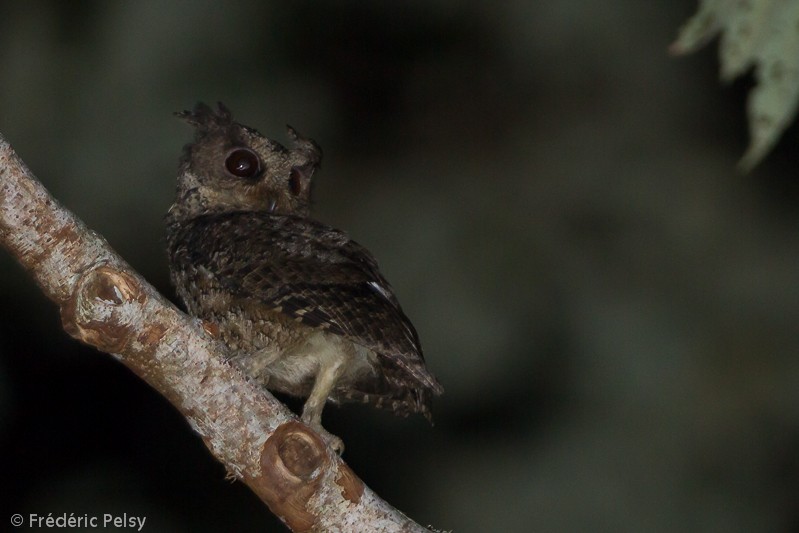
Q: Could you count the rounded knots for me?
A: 2